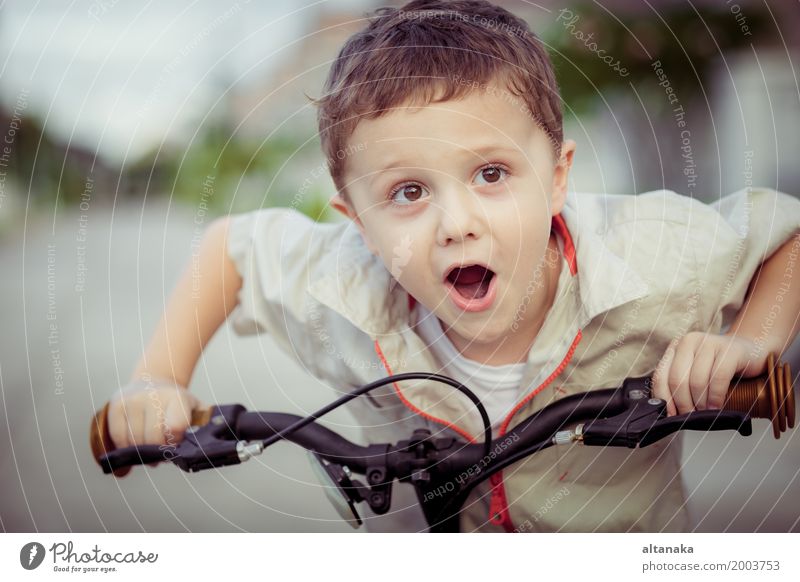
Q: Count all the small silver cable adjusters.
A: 2